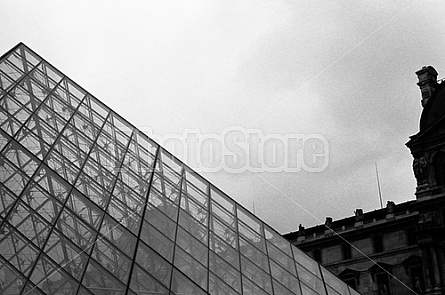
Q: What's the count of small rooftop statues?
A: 4